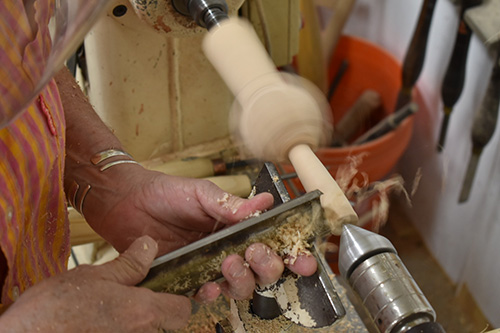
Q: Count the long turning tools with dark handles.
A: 3